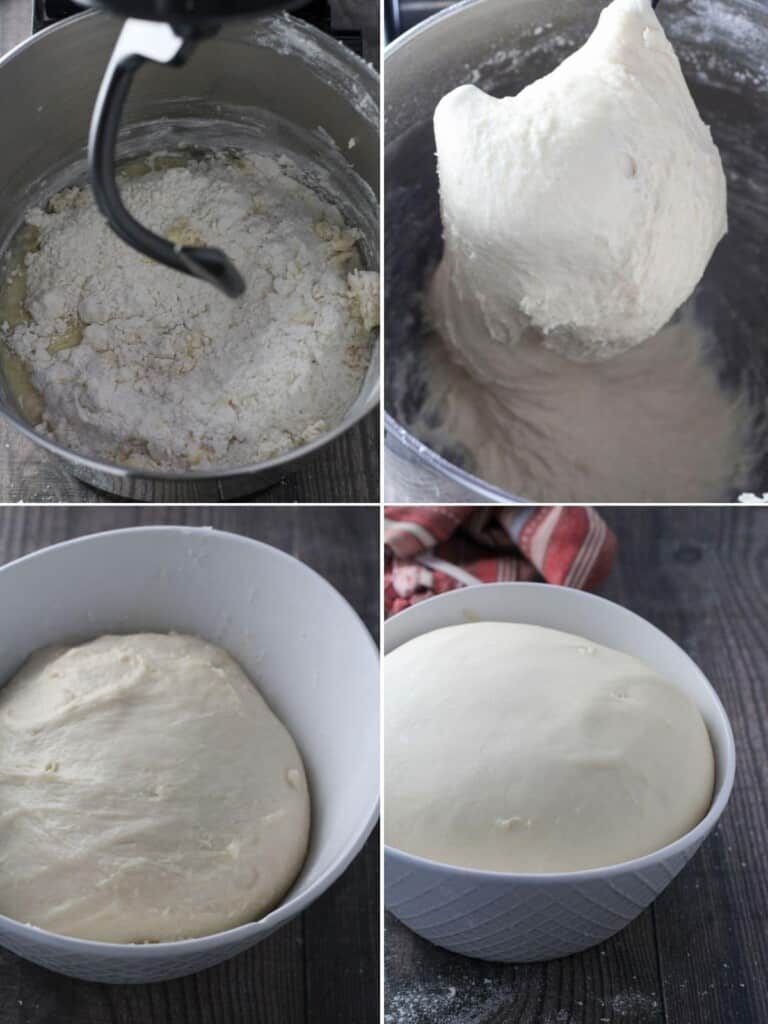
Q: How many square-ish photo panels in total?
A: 4